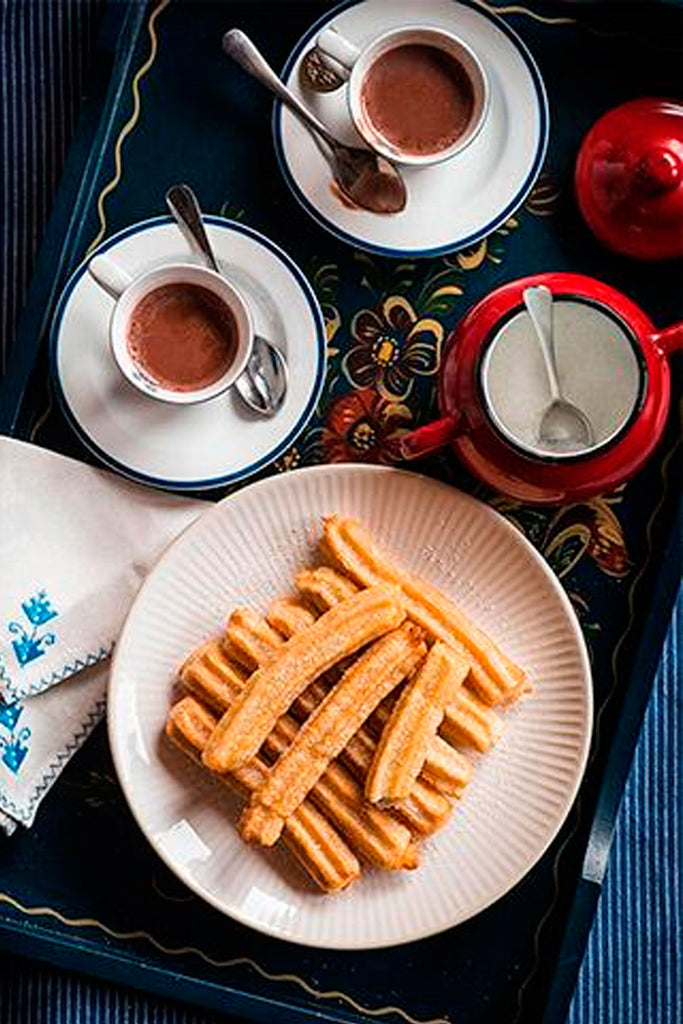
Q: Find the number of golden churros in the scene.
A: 9